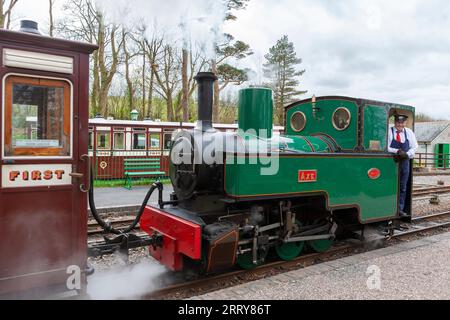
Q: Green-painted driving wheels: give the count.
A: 3